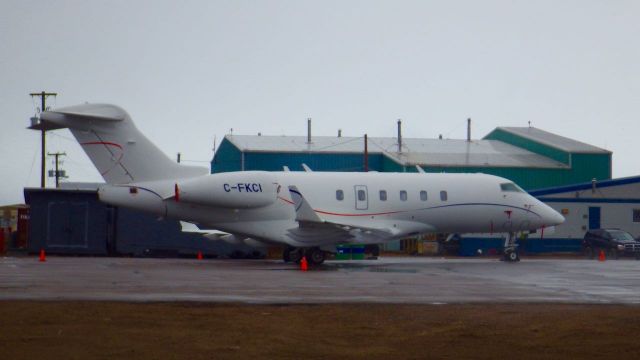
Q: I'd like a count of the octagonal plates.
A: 0